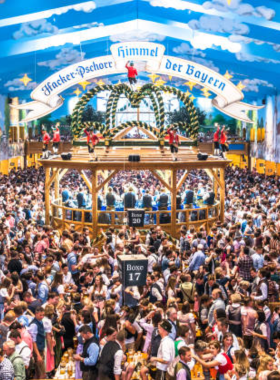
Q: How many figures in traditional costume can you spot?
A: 7